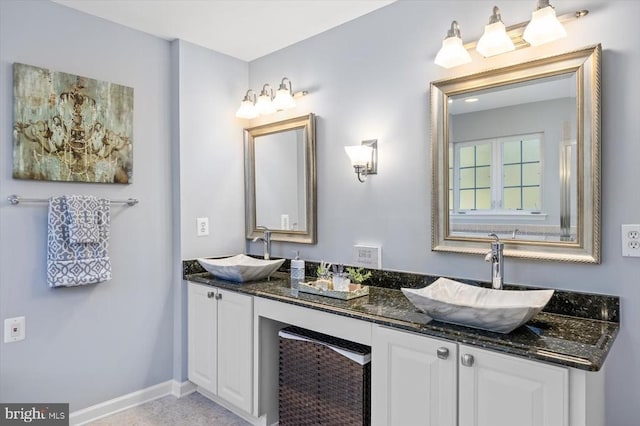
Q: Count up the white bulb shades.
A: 7